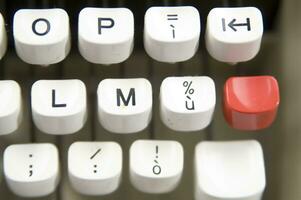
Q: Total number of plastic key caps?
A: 14